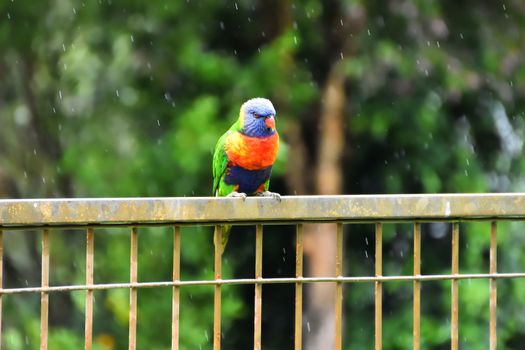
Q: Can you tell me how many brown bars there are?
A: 13